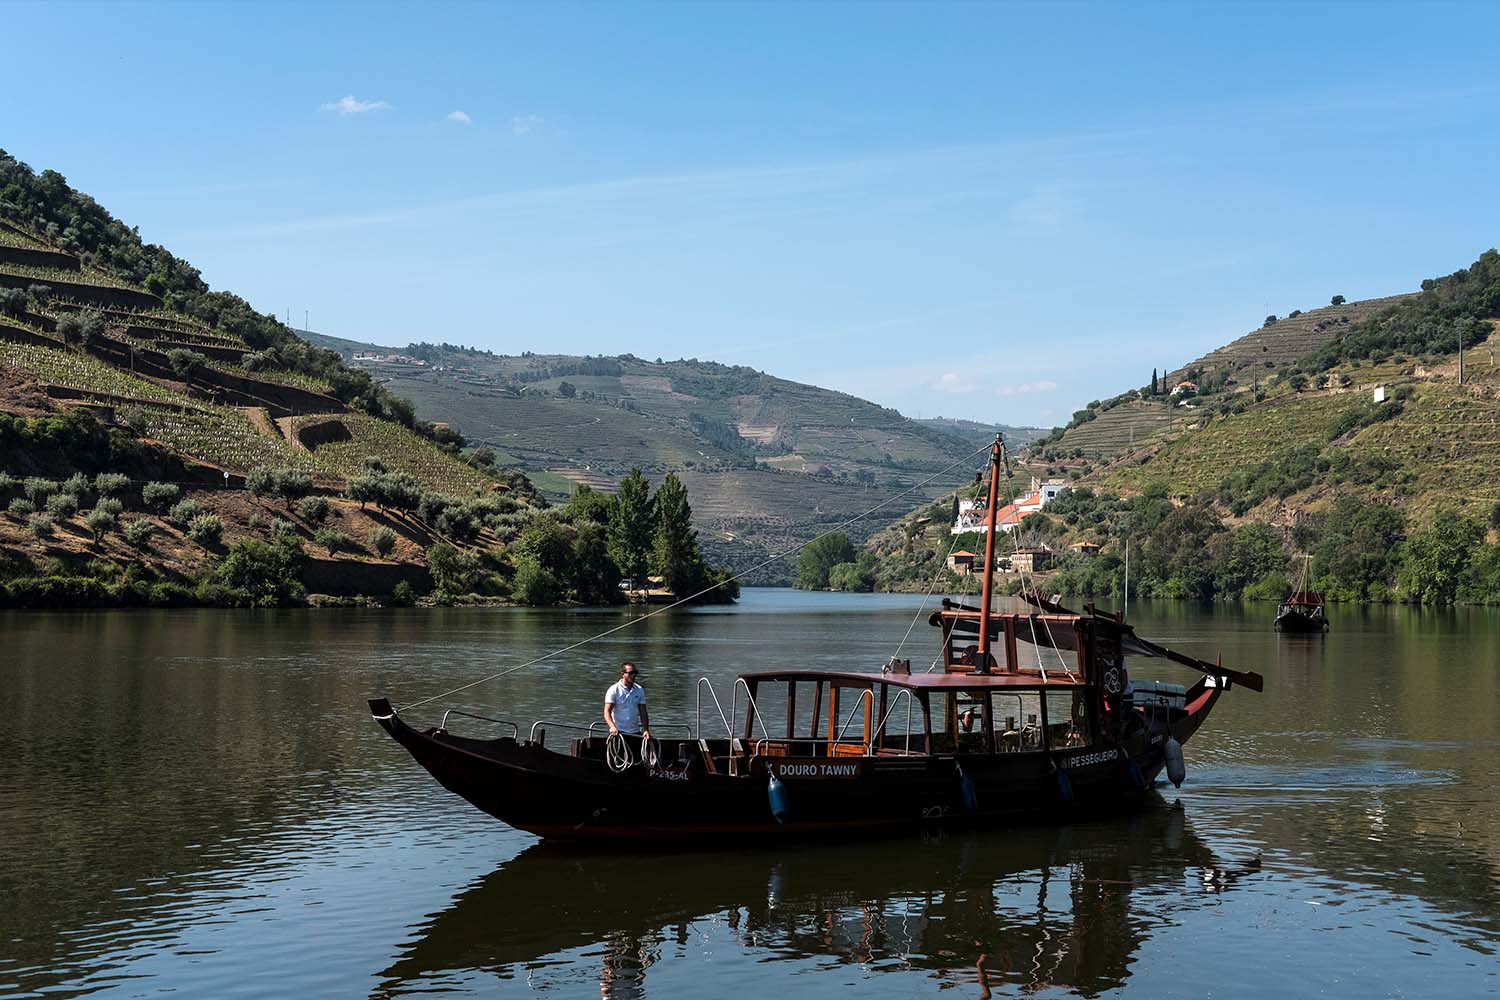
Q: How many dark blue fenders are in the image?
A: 4